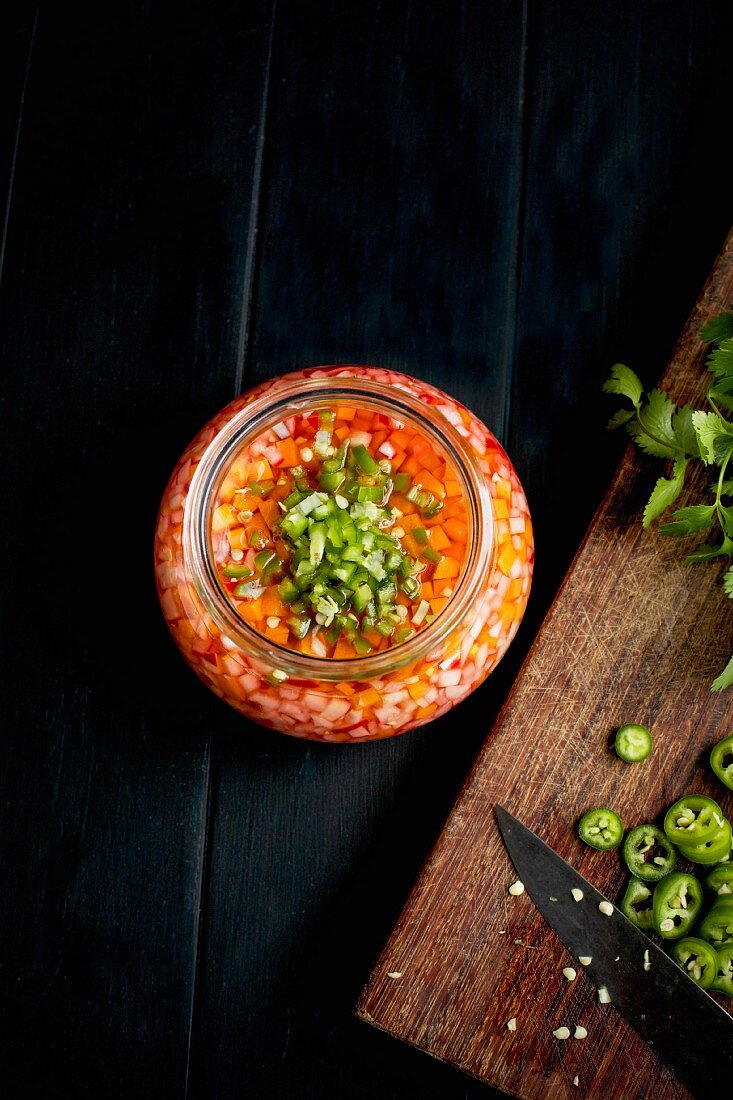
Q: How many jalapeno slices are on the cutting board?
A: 12